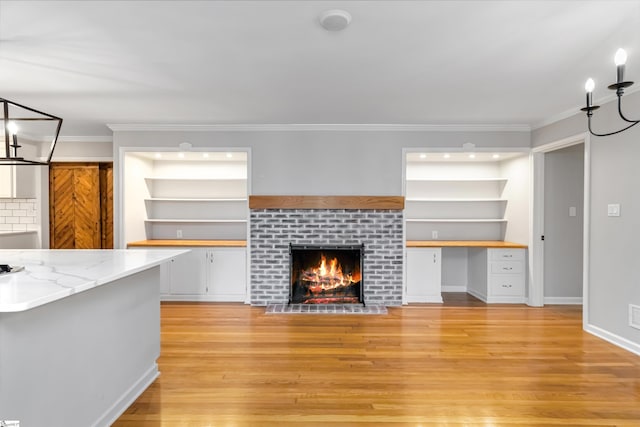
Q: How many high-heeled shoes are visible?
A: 0